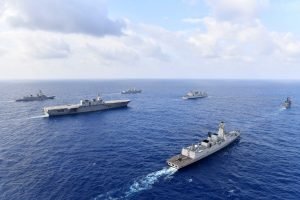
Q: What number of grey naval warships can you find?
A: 6